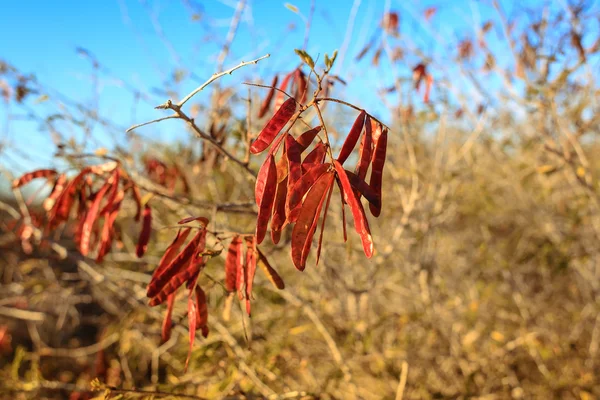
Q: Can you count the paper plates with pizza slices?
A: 0